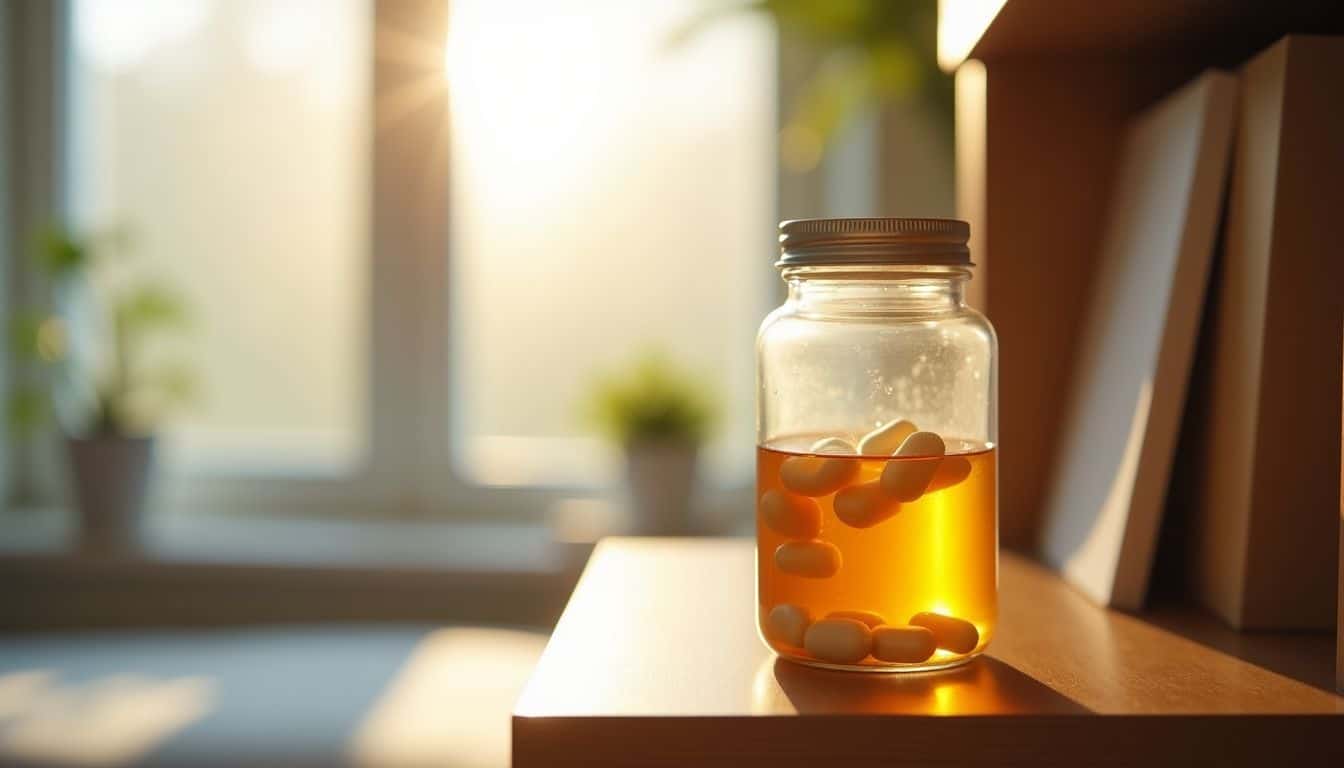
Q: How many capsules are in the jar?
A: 12